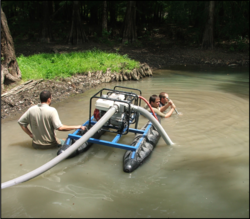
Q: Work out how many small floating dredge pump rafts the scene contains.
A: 1